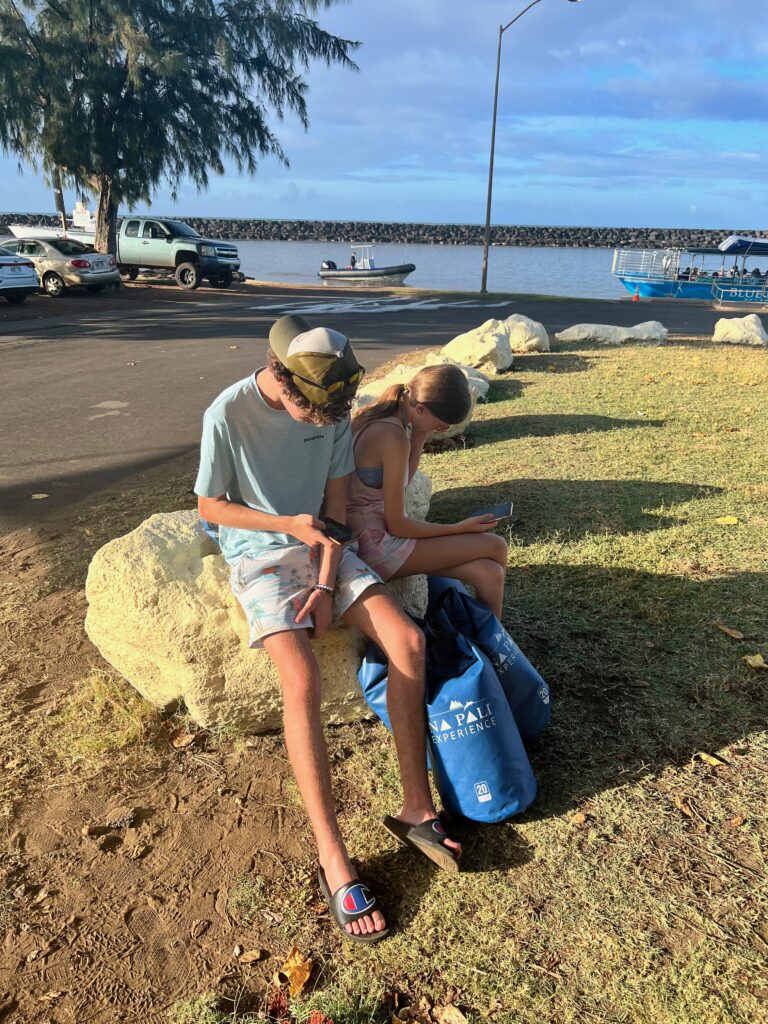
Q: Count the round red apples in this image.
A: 0